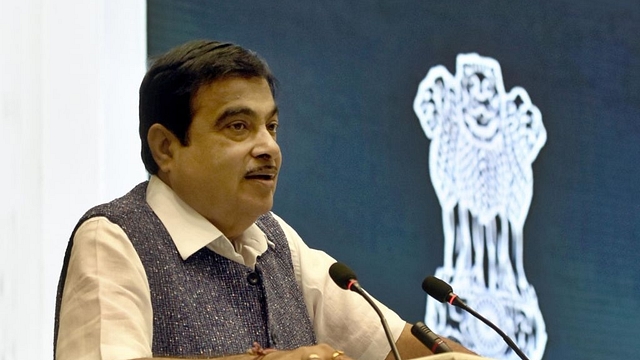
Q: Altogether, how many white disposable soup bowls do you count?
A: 0